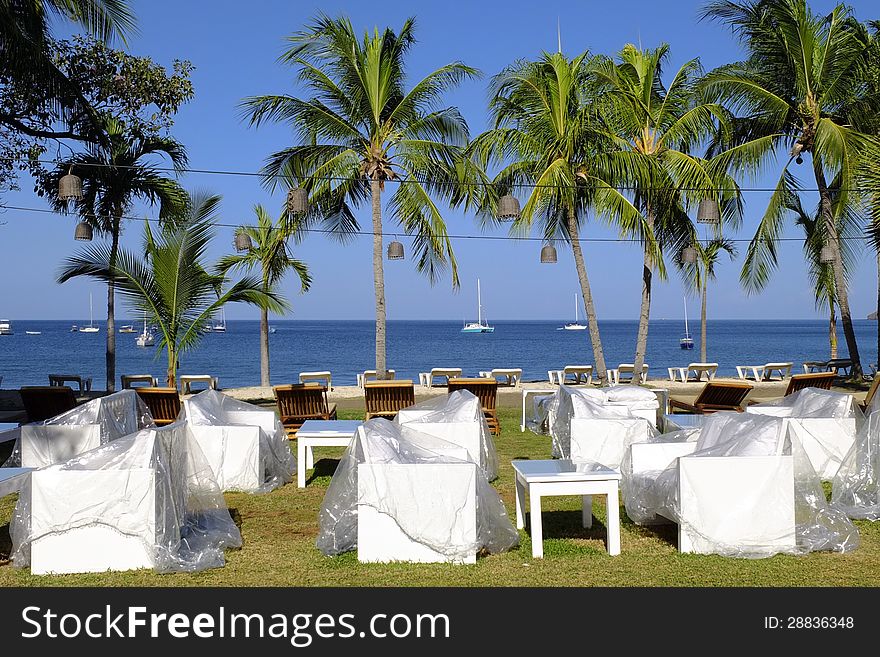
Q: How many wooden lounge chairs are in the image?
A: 8